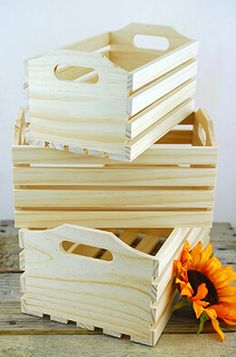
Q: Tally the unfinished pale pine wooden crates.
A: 3